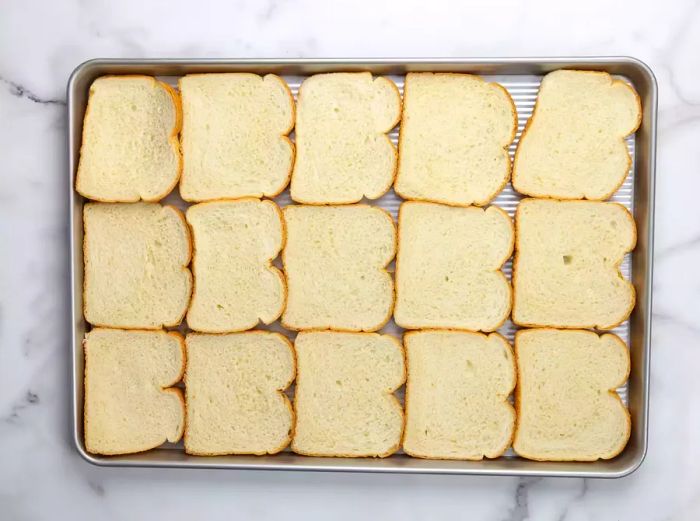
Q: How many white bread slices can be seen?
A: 15